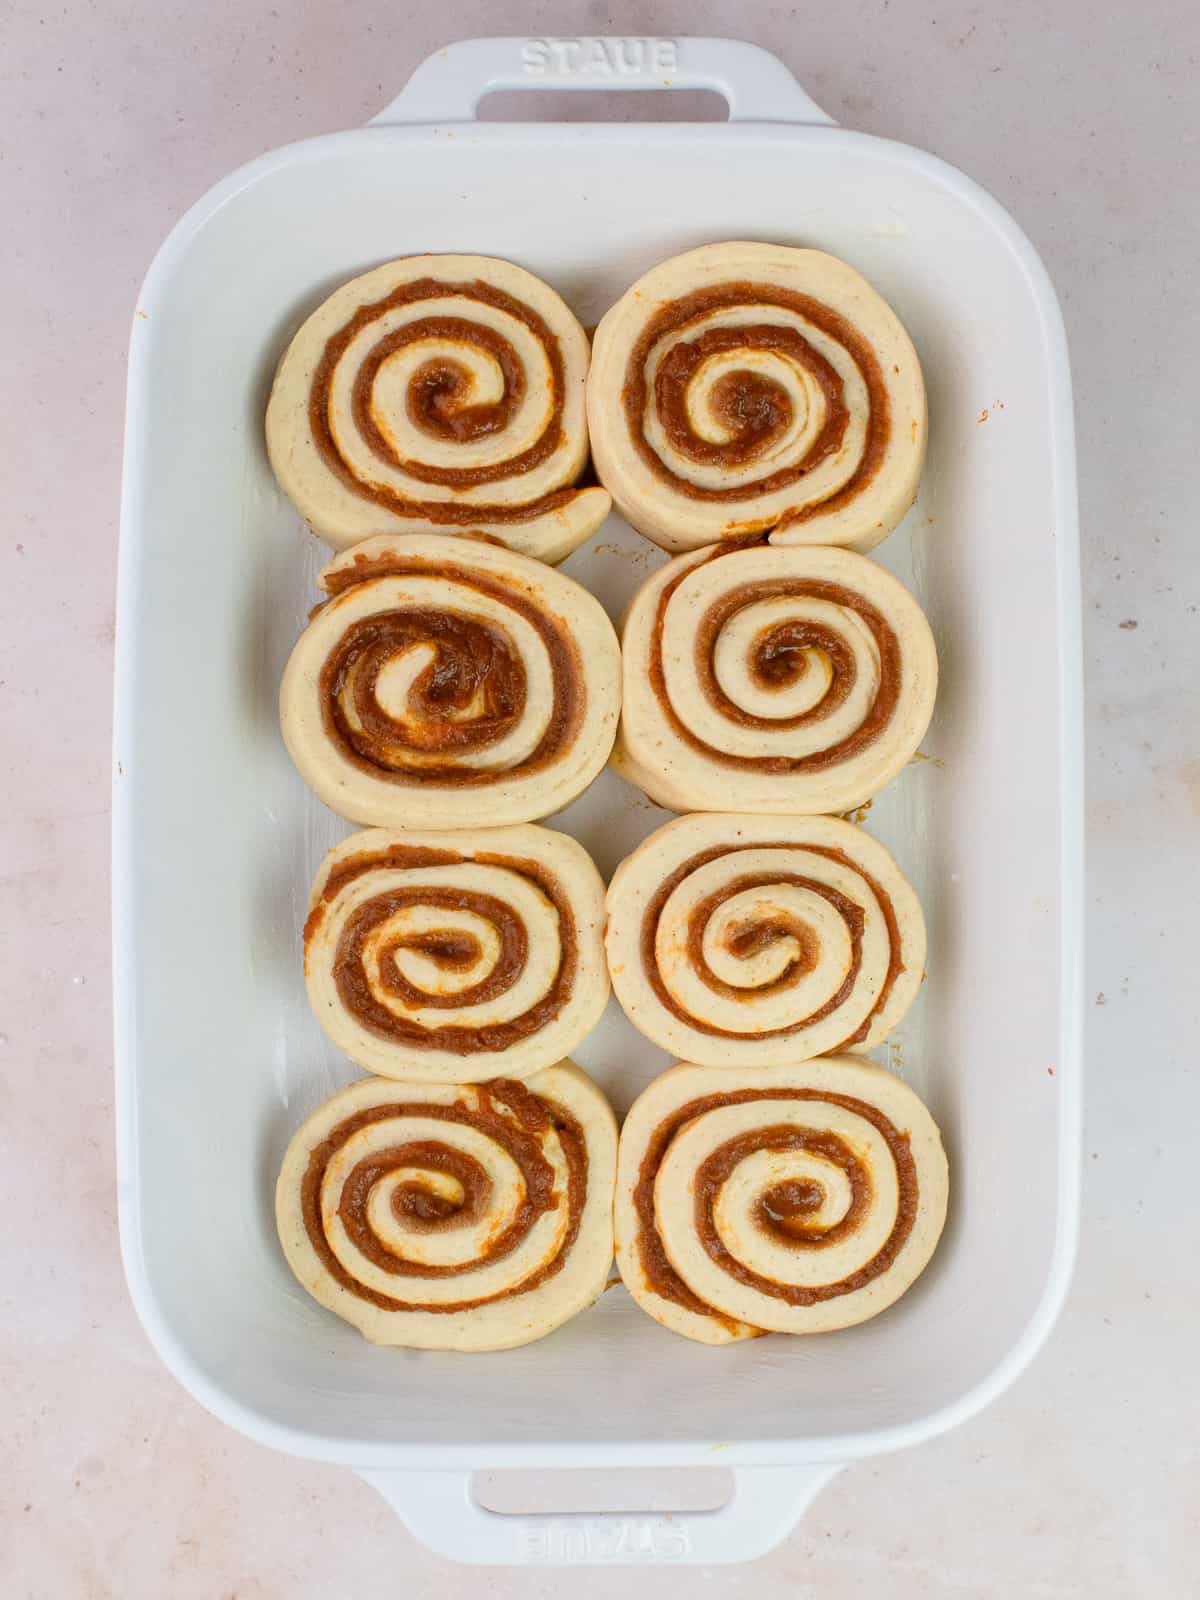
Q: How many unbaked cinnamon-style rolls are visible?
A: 8